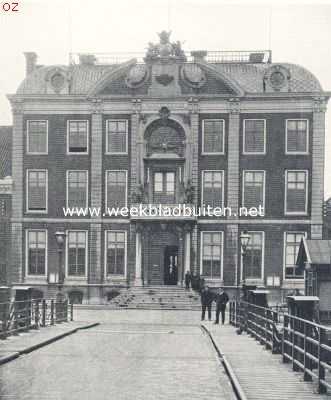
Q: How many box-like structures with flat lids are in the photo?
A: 4